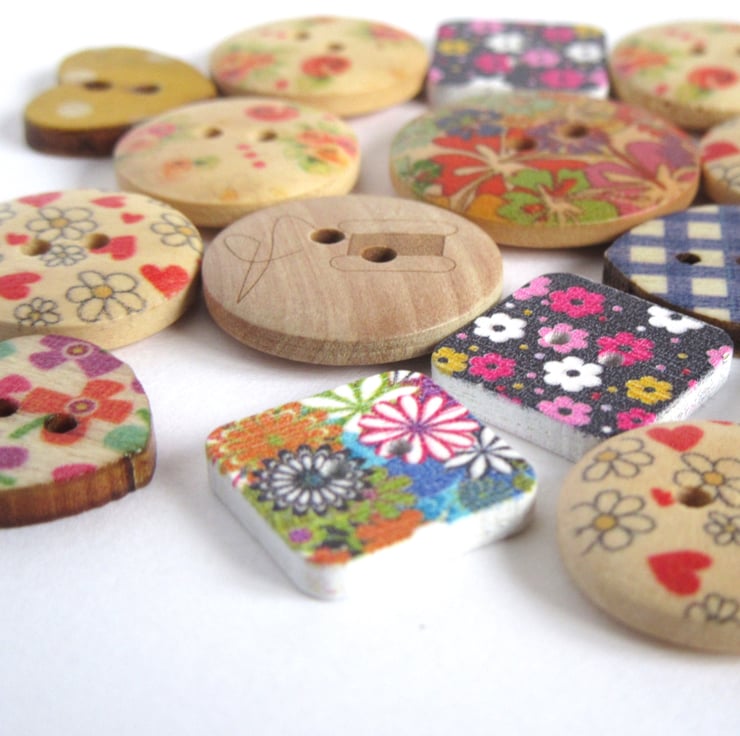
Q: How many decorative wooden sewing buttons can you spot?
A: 14